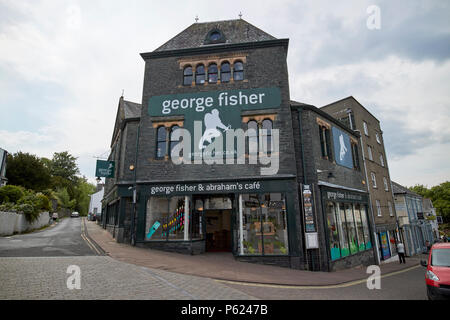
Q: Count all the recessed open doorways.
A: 1